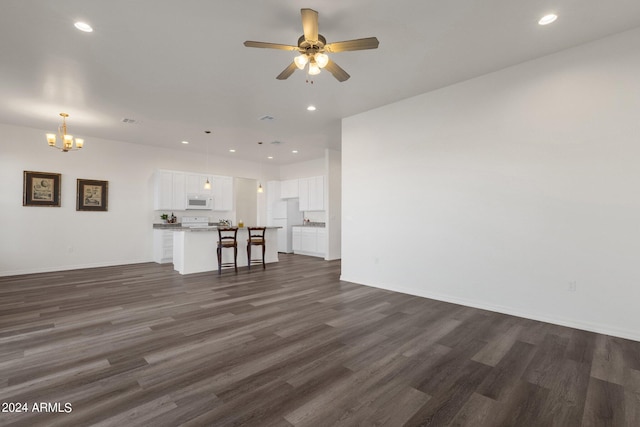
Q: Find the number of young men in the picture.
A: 0